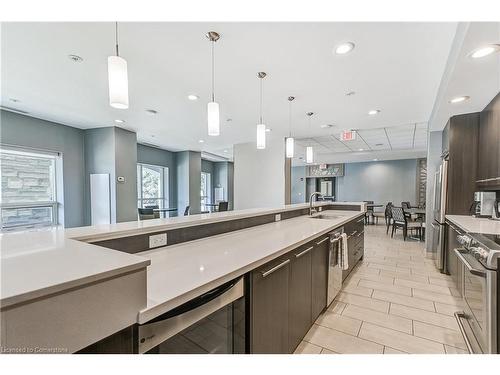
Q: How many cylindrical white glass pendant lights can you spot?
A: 5